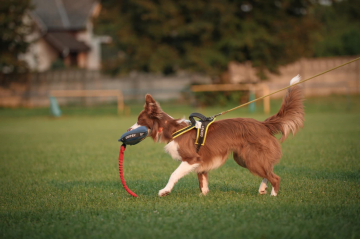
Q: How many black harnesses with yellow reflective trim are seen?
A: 1